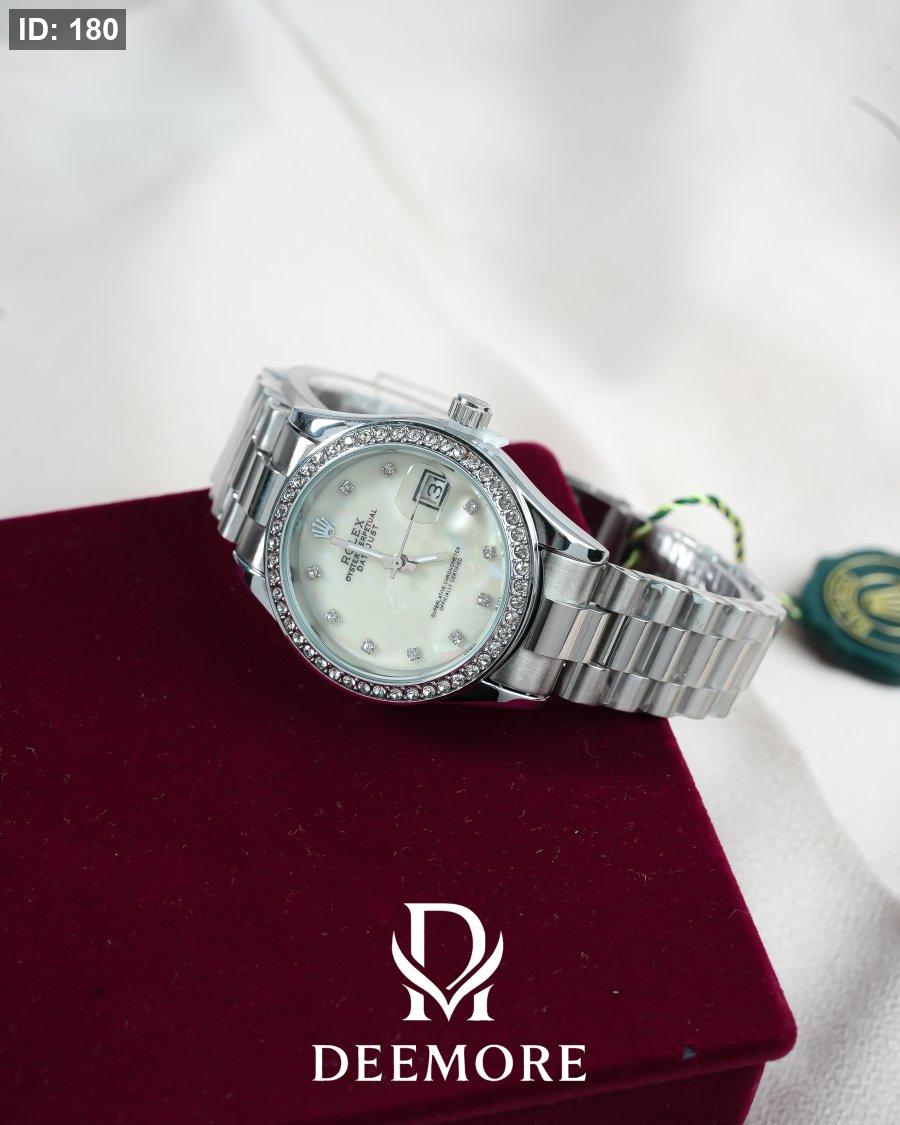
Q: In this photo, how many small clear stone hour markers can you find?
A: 10